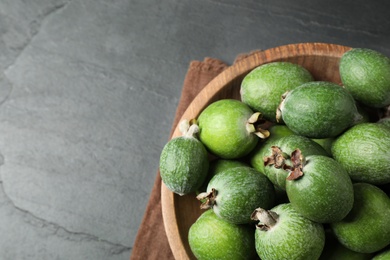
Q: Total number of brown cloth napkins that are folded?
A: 1